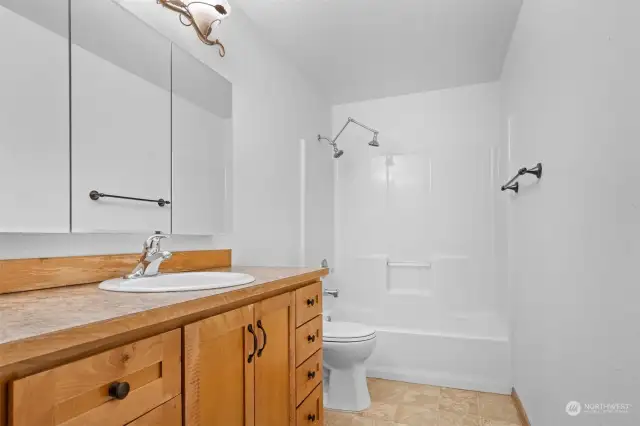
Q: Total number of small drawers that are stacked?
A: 4